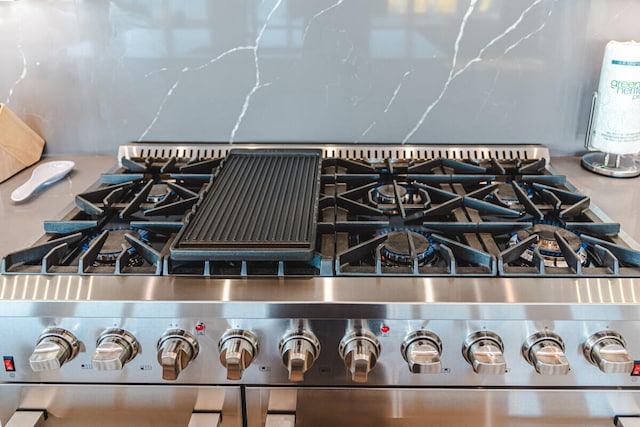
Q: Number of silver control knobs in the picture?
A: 10